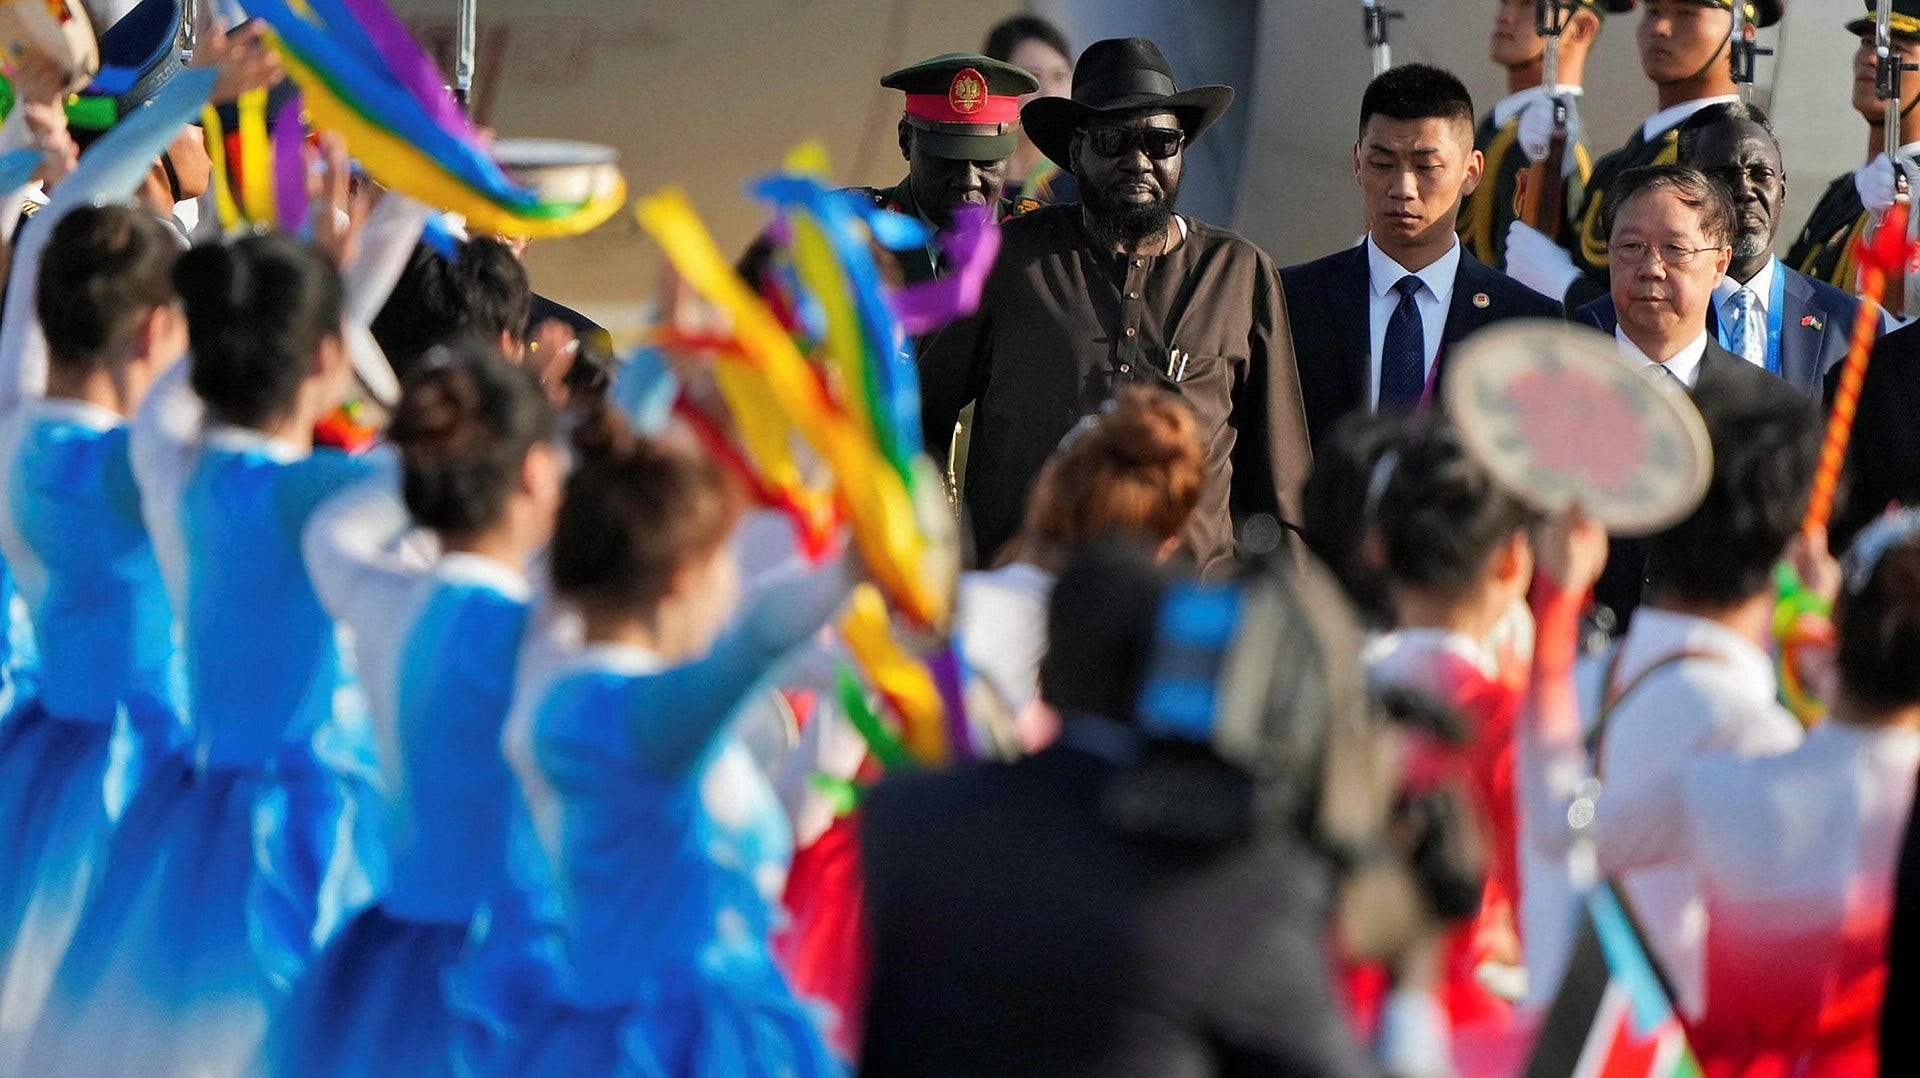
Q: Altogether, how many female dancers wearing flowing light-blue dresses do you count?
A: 4